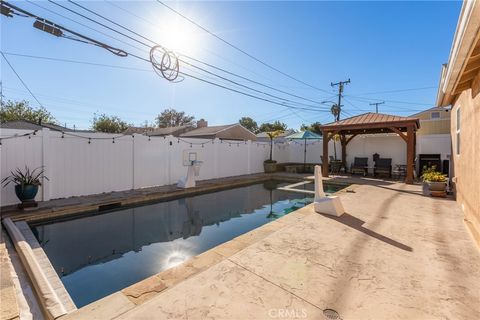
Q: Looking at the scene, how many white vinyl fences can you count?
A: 1